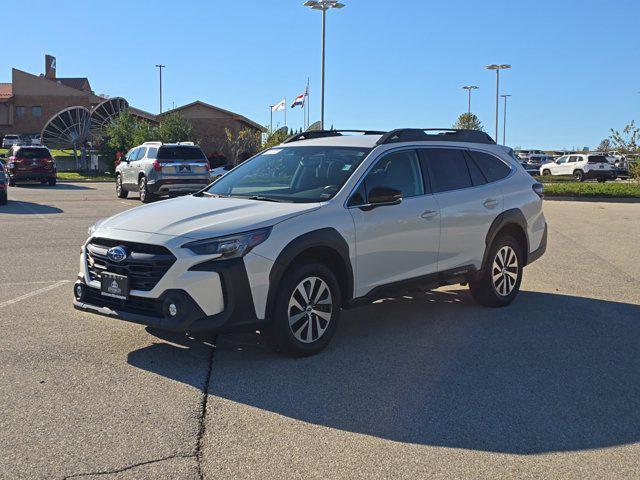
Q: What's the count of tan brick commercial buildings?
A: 2